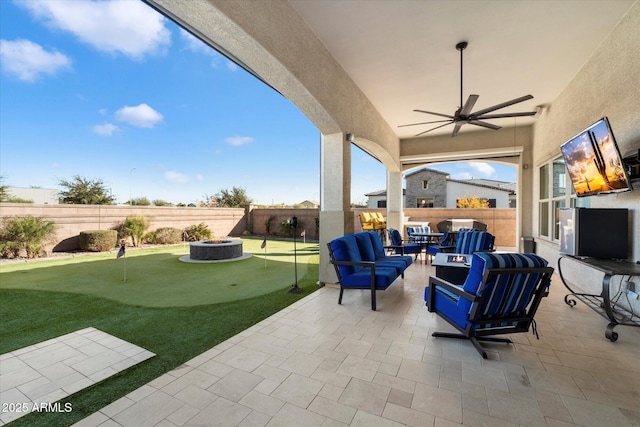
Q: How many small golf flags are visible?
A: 4